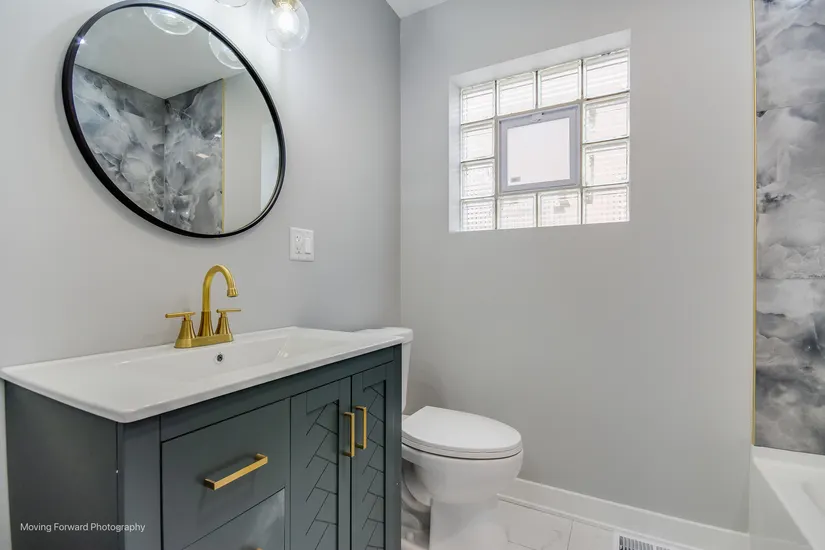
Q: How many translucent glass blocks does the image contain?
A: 12